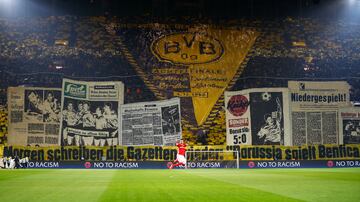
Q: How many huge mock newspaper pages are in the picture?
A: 6